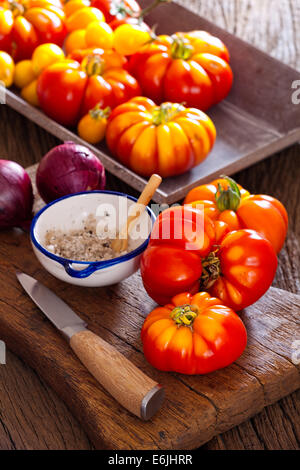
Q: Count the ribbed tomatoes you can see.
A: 7